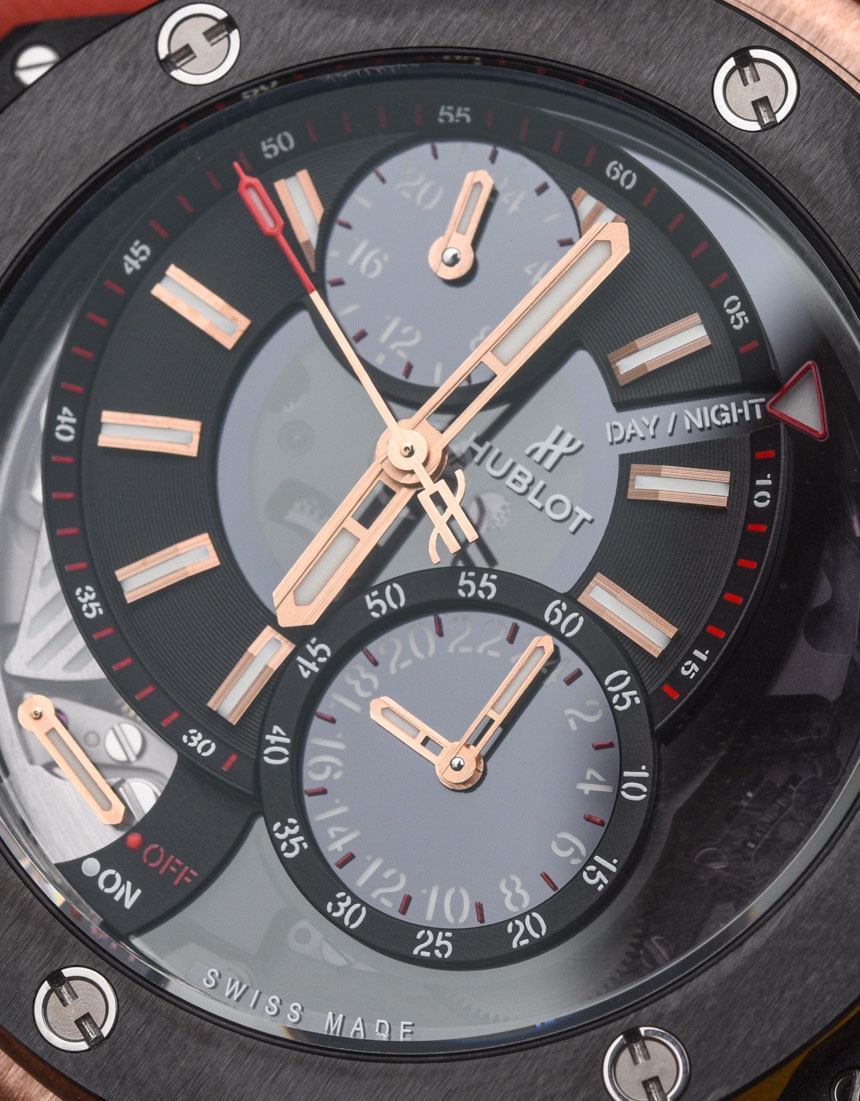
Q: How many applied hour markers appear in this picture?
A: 9